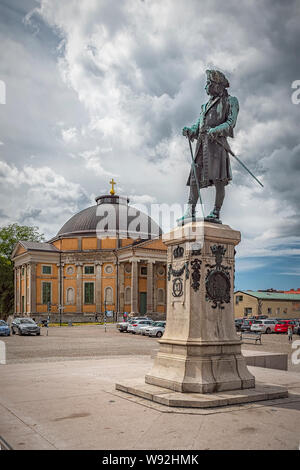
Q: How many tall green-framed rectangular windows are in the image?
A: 2